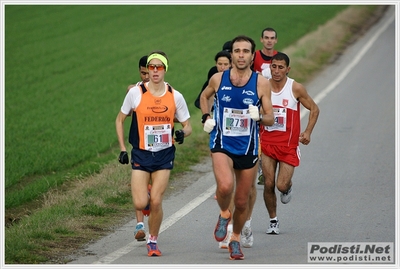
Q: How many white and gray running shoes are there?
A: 4